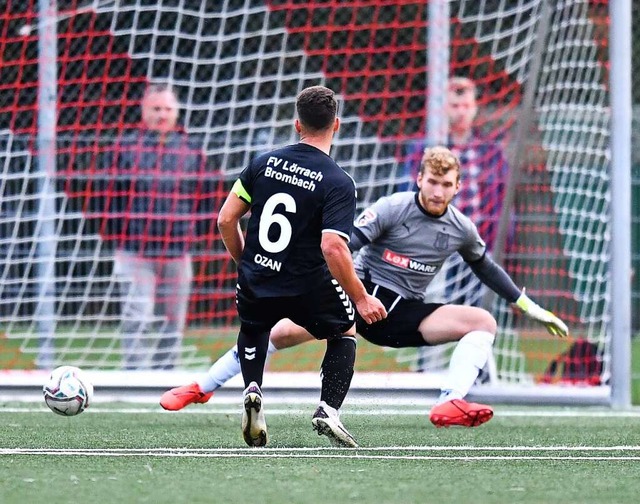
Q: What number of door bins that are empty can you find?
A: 0